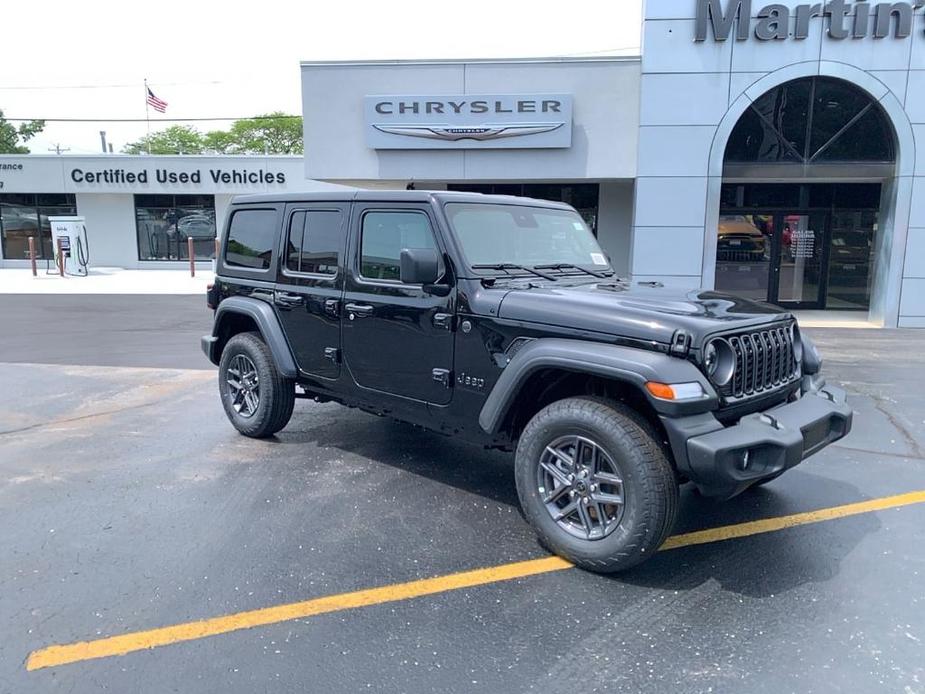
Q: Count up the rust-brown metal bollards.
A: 4